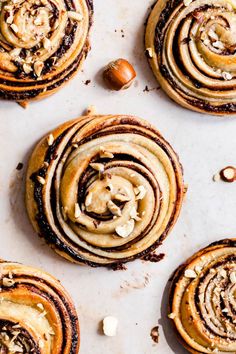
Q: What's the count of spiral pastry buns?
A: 5